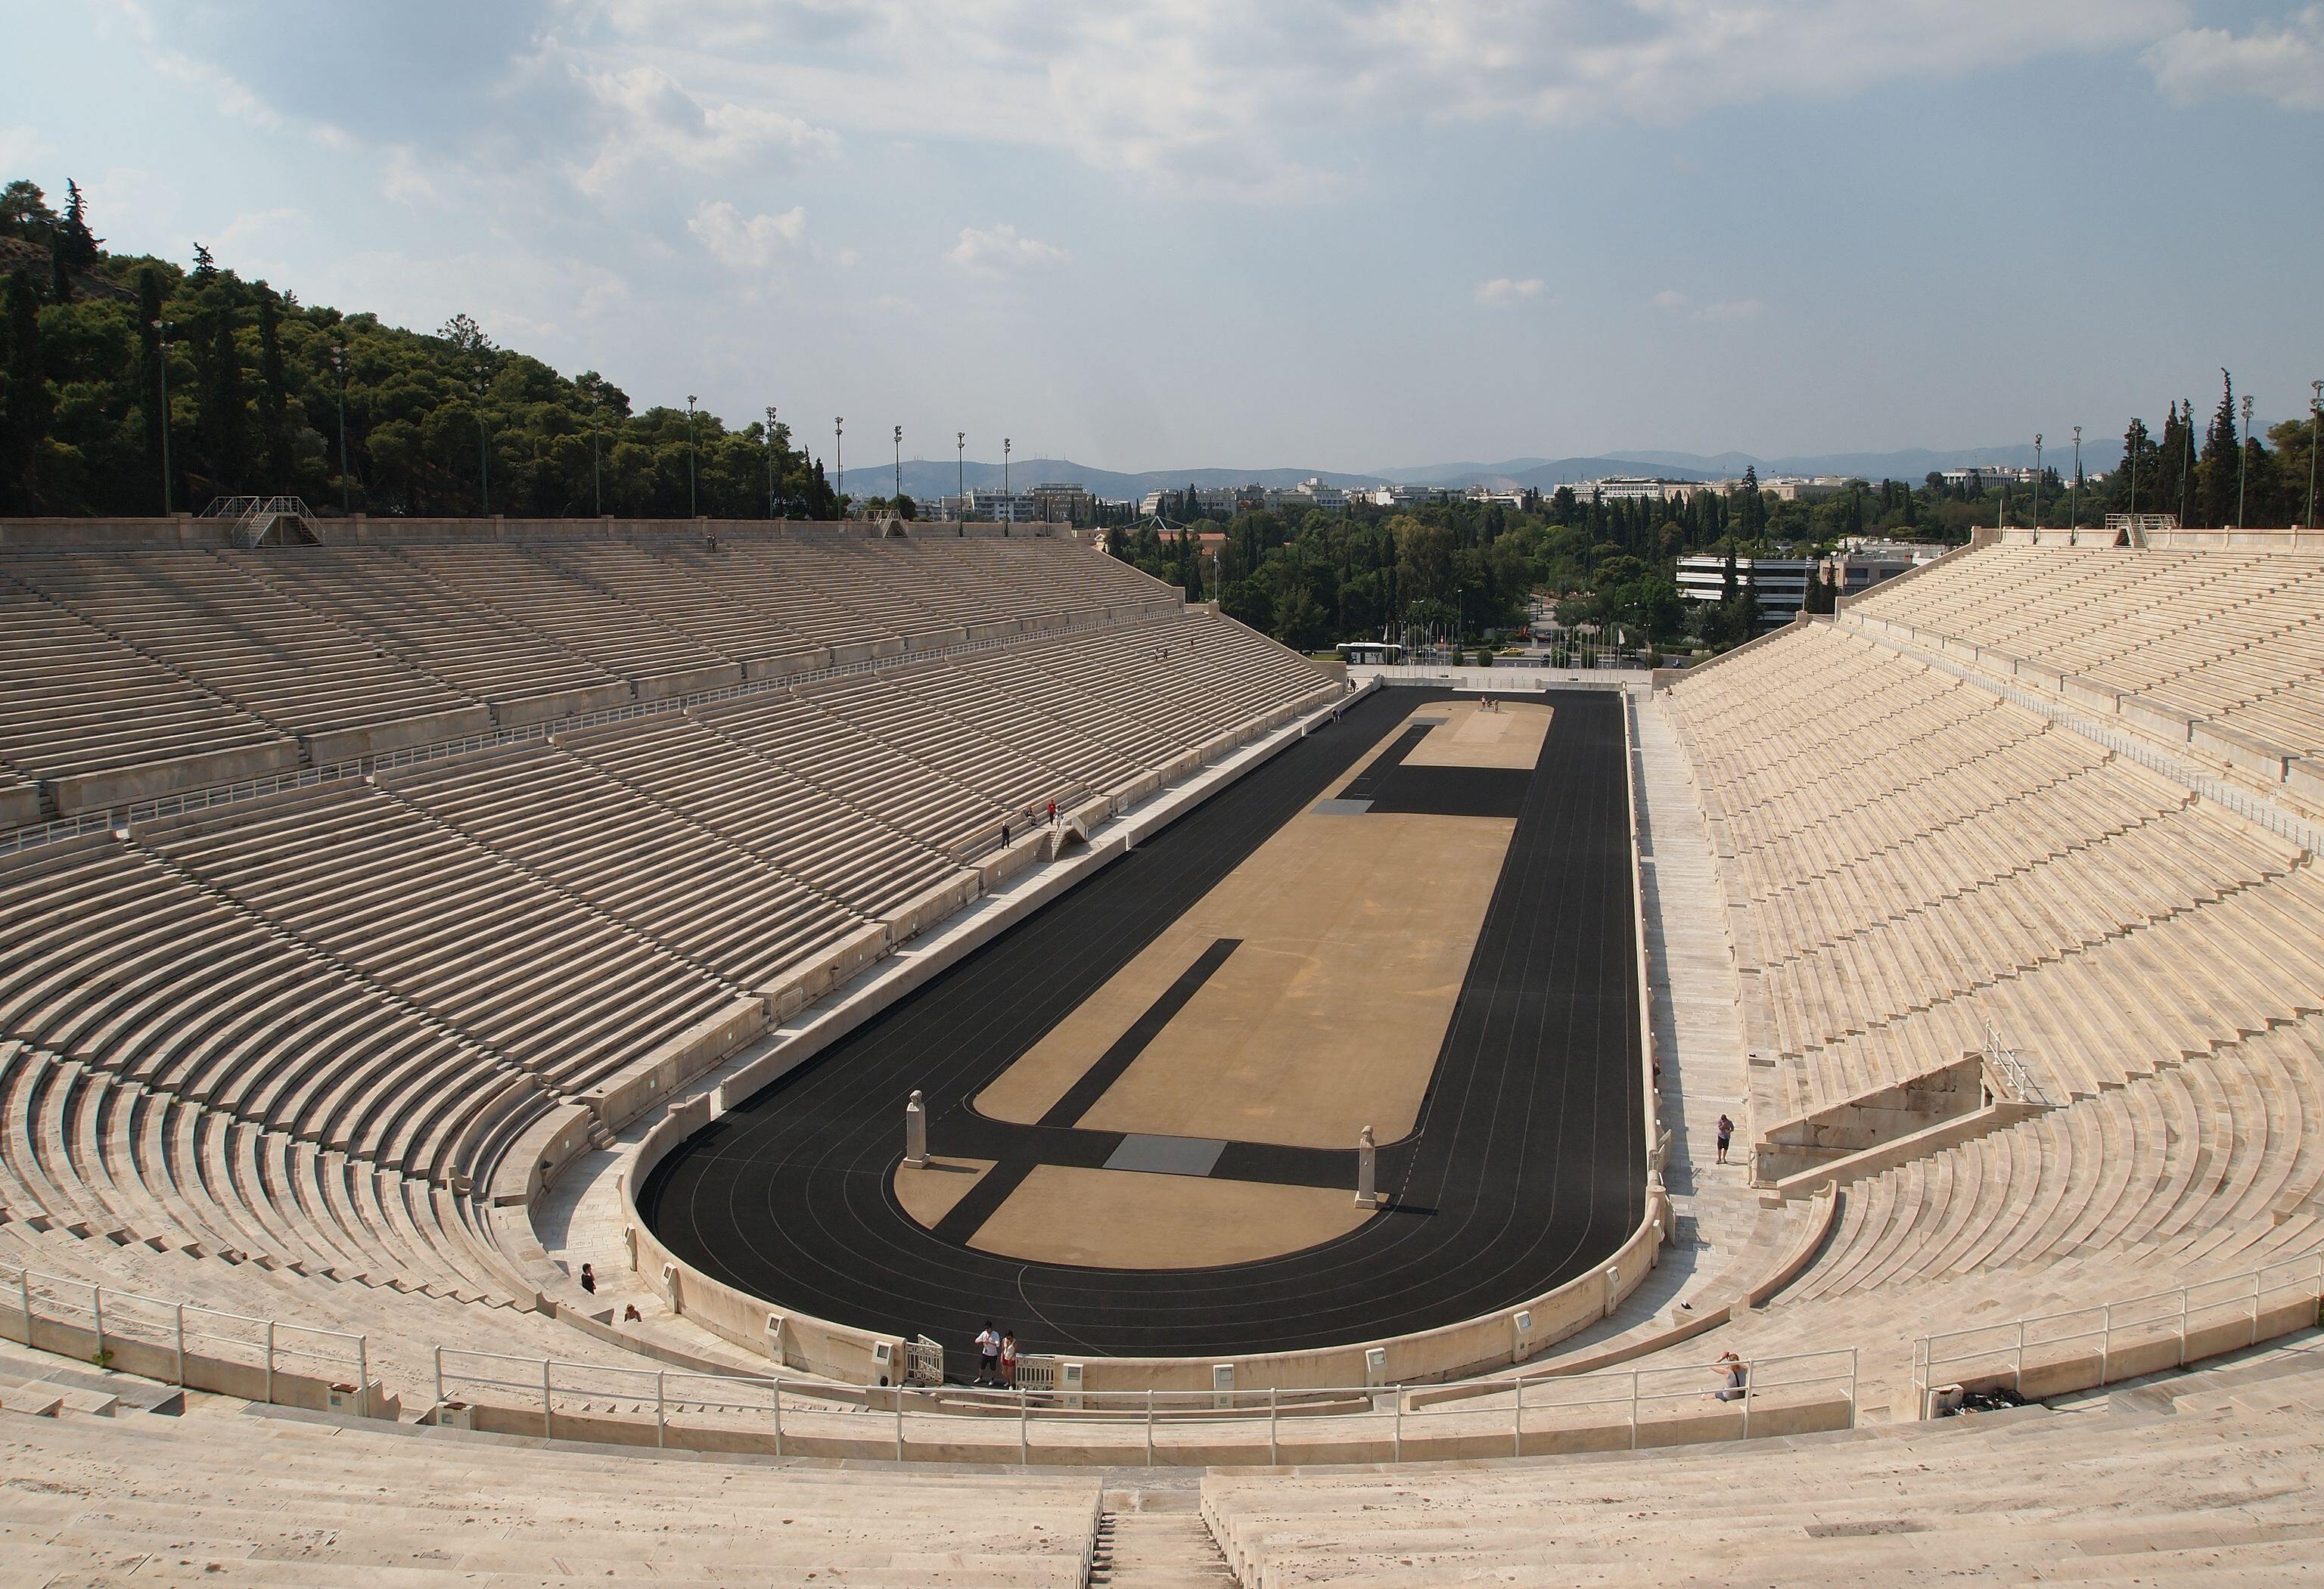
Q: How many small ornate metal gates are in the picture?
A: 2